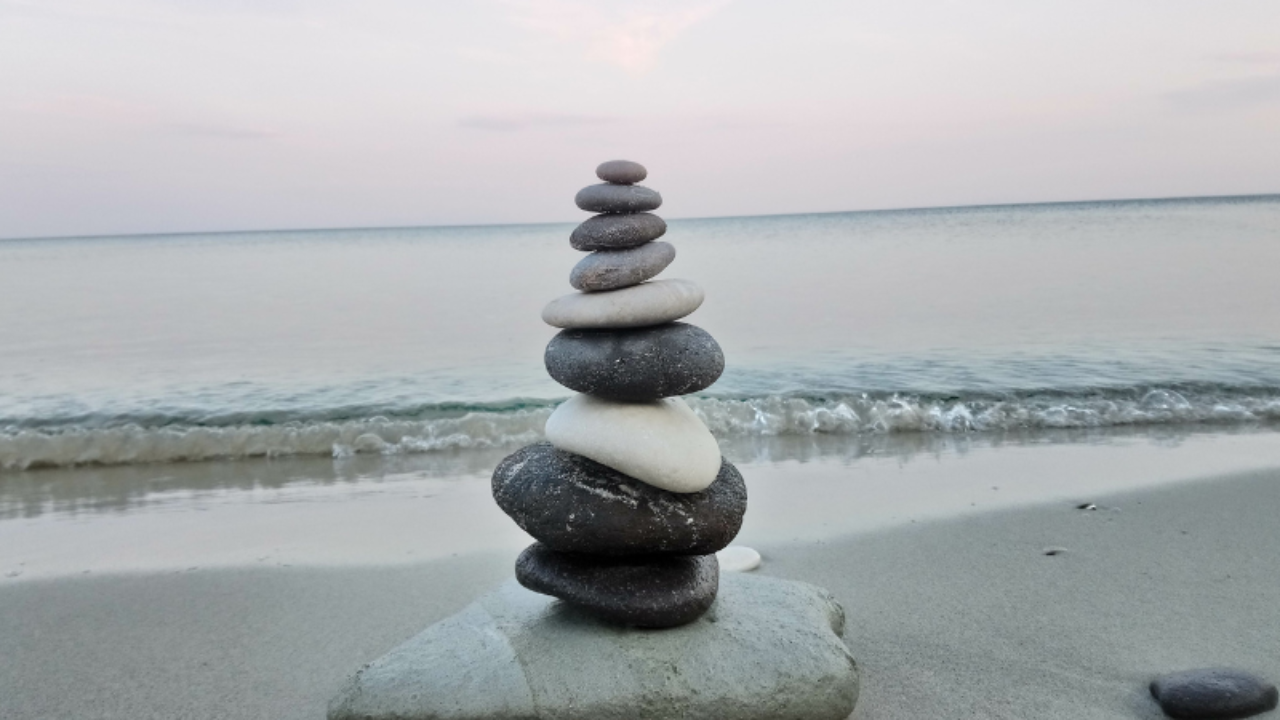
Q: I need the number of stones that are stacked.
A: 9